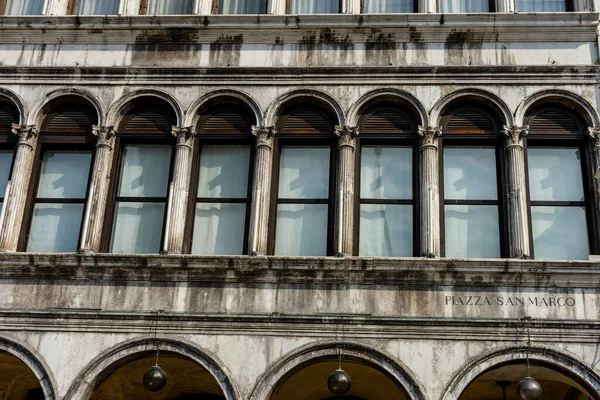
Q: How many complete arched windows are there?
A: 7